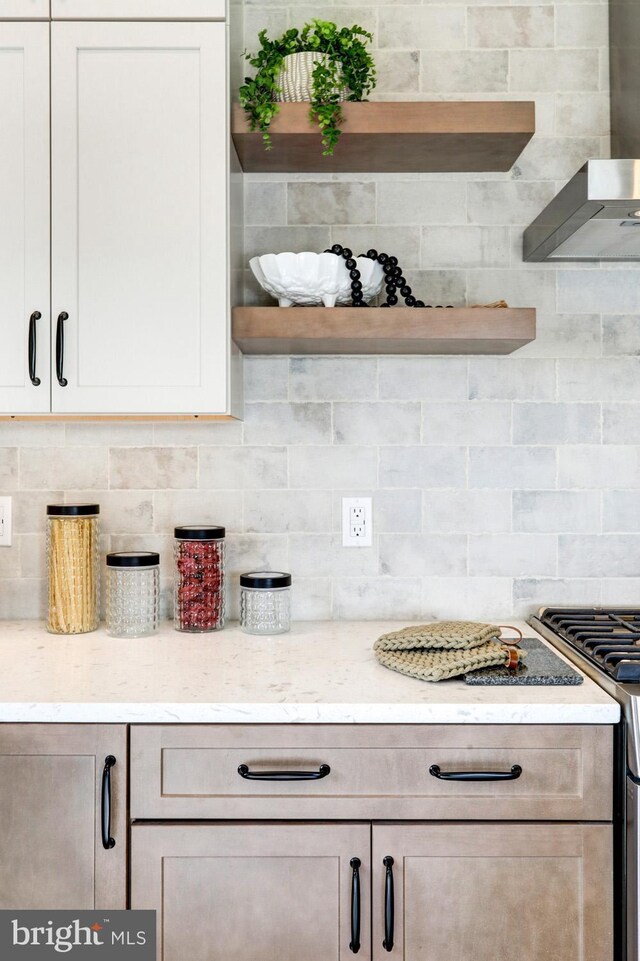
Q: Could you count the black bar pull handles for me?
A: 7